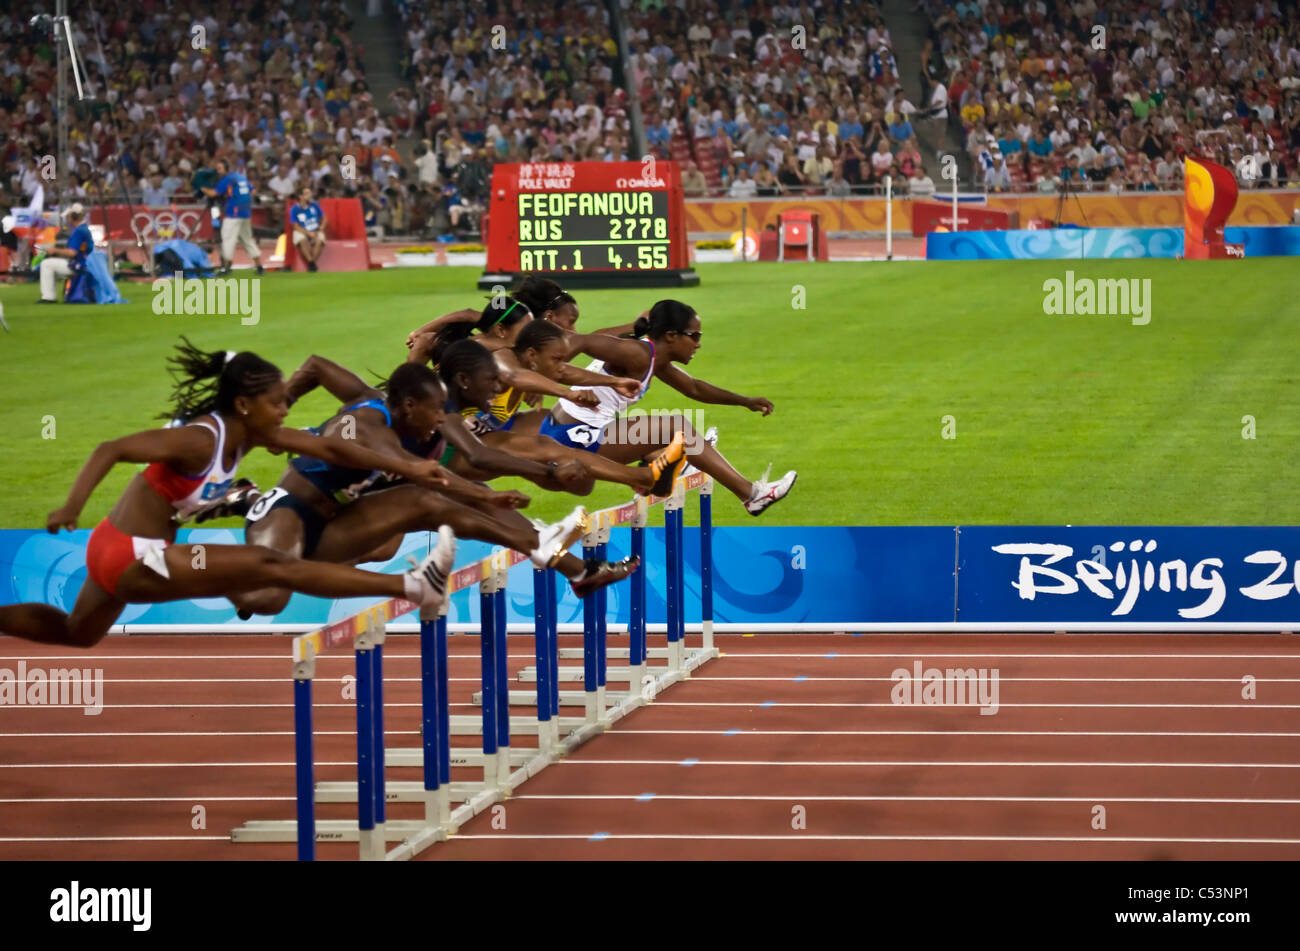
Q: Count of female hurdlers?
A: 7